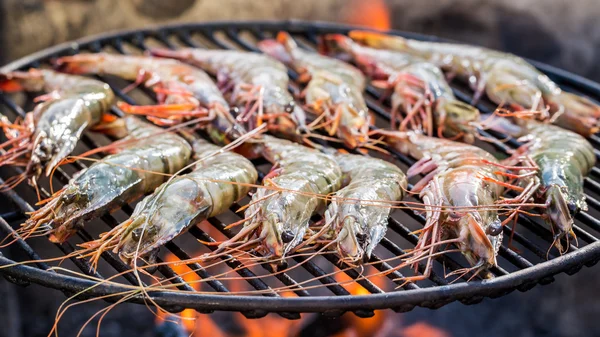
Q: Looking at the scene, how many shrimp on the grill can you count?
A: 12